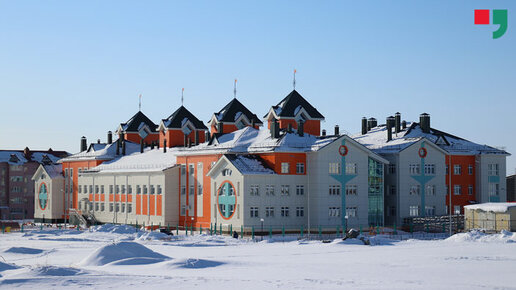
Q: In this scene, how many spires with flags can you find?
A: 4